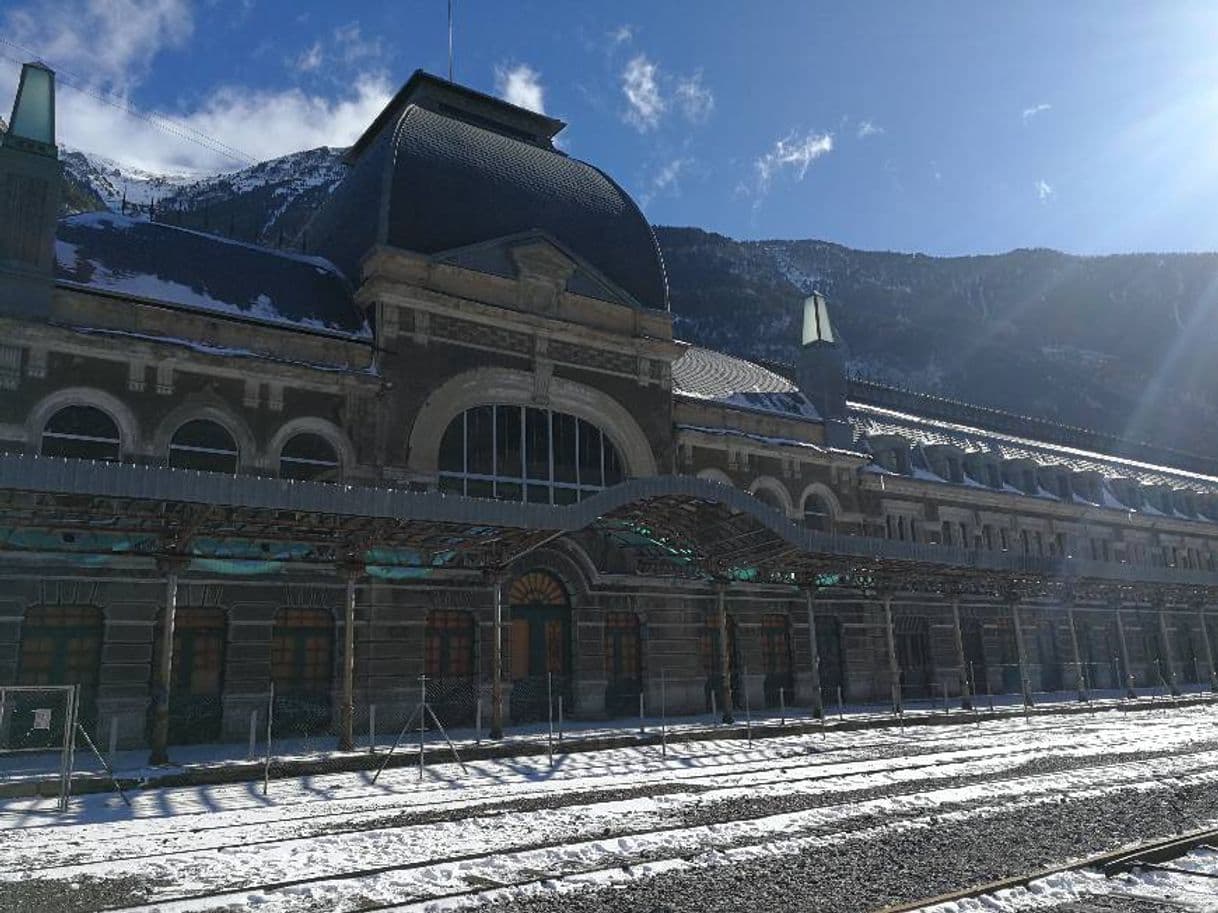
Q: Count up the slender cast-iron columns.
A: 12